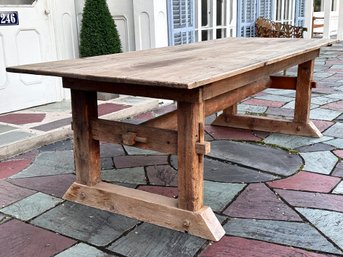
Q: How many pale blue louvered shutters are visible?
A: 4